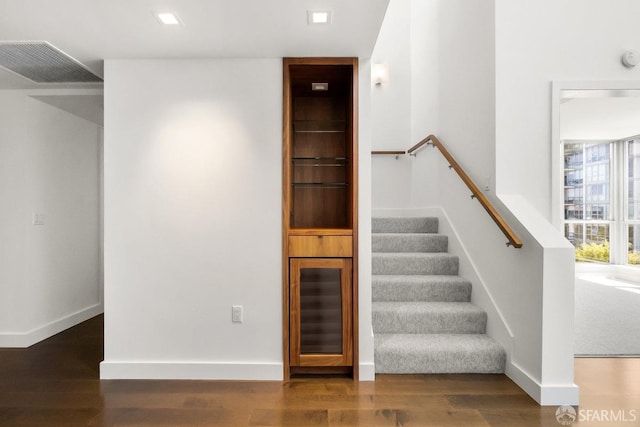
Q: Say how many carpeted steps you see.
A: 6